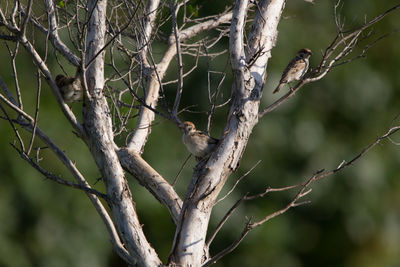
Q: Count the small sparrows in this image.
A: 3